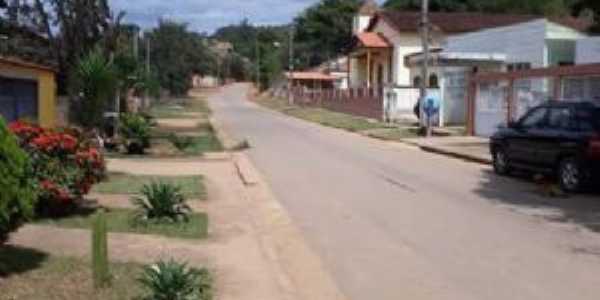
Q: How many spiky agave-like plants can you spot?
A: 2